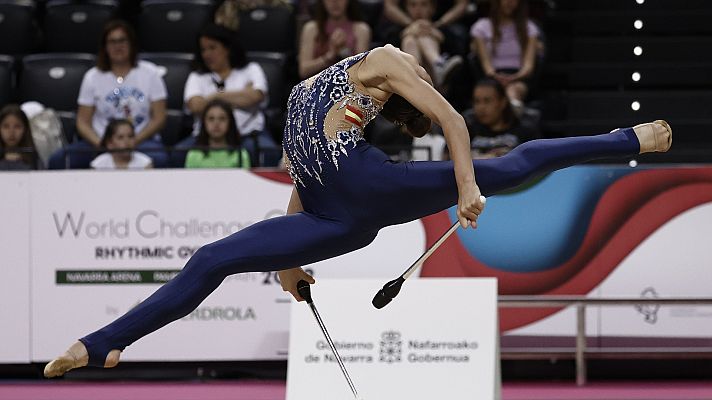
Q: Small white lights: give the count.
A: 6